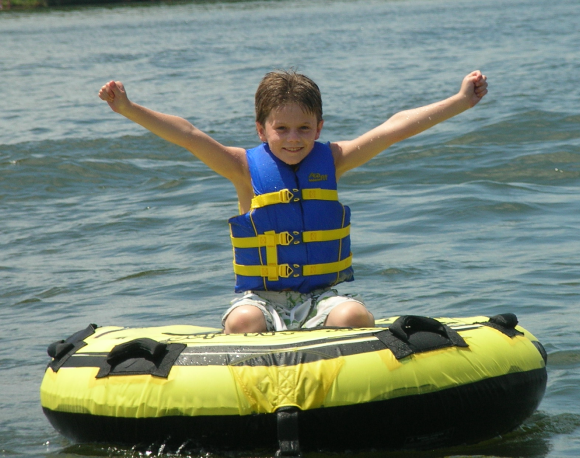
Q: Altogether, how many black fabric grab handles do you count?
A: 4